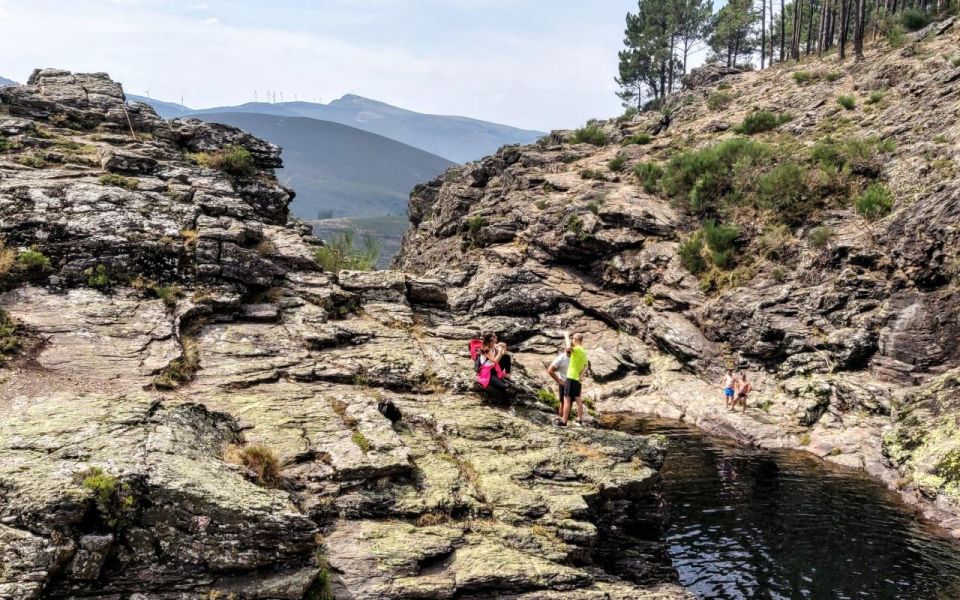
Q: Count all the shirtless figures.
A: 2